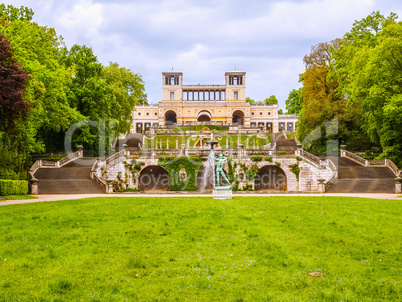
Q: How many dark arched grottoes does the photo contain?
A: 3